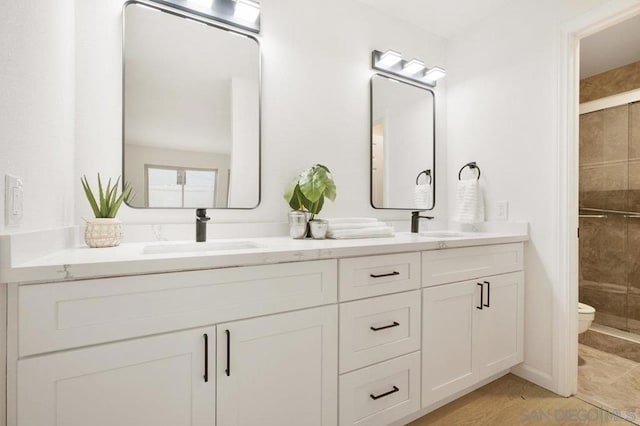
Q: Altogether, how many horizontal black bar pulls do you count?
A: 3